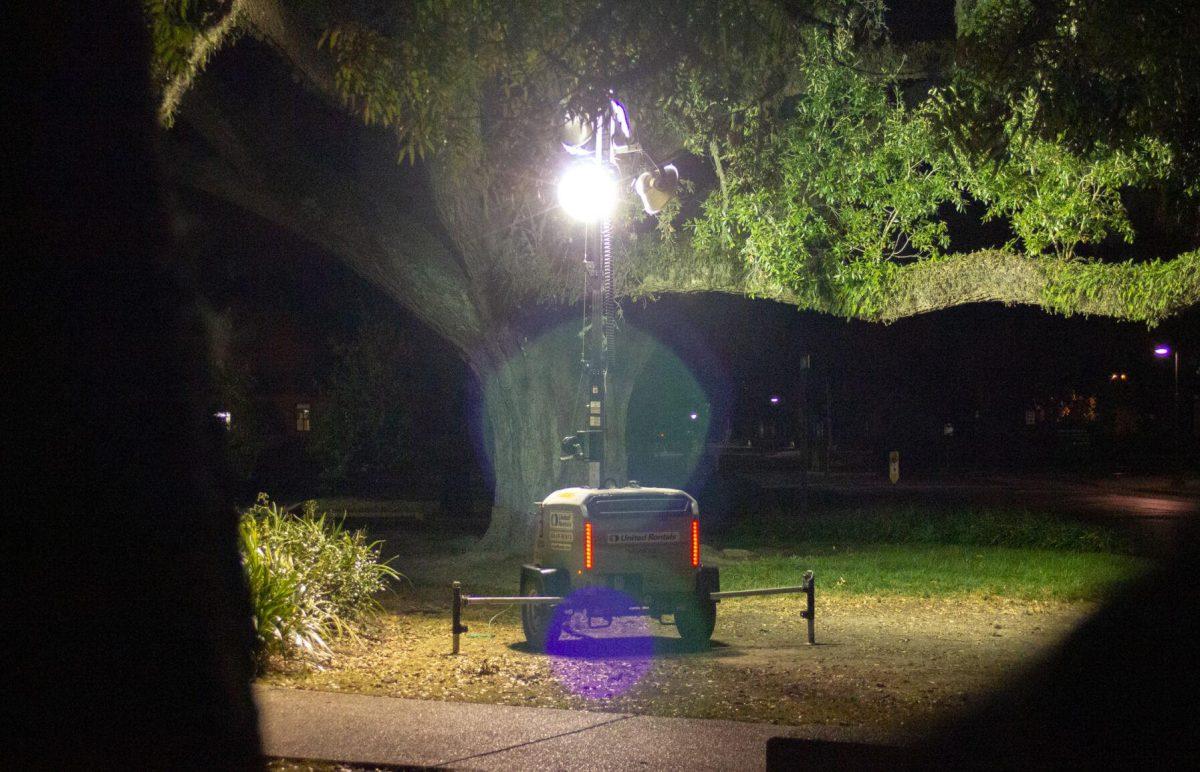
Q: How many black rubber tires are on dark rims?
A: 2